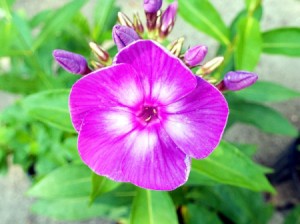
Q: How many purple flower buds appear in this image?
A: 6